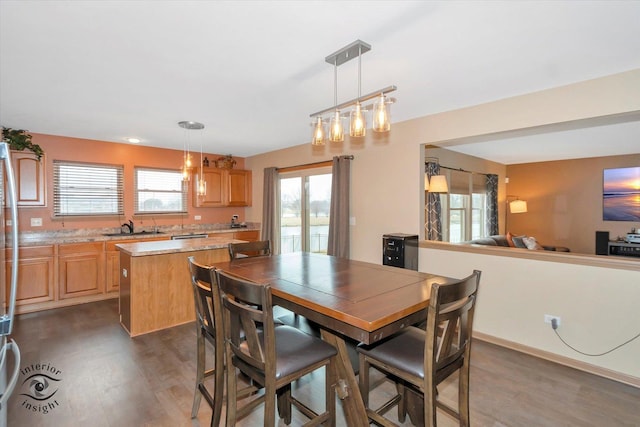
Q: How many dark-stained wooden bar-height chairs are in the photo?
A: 4